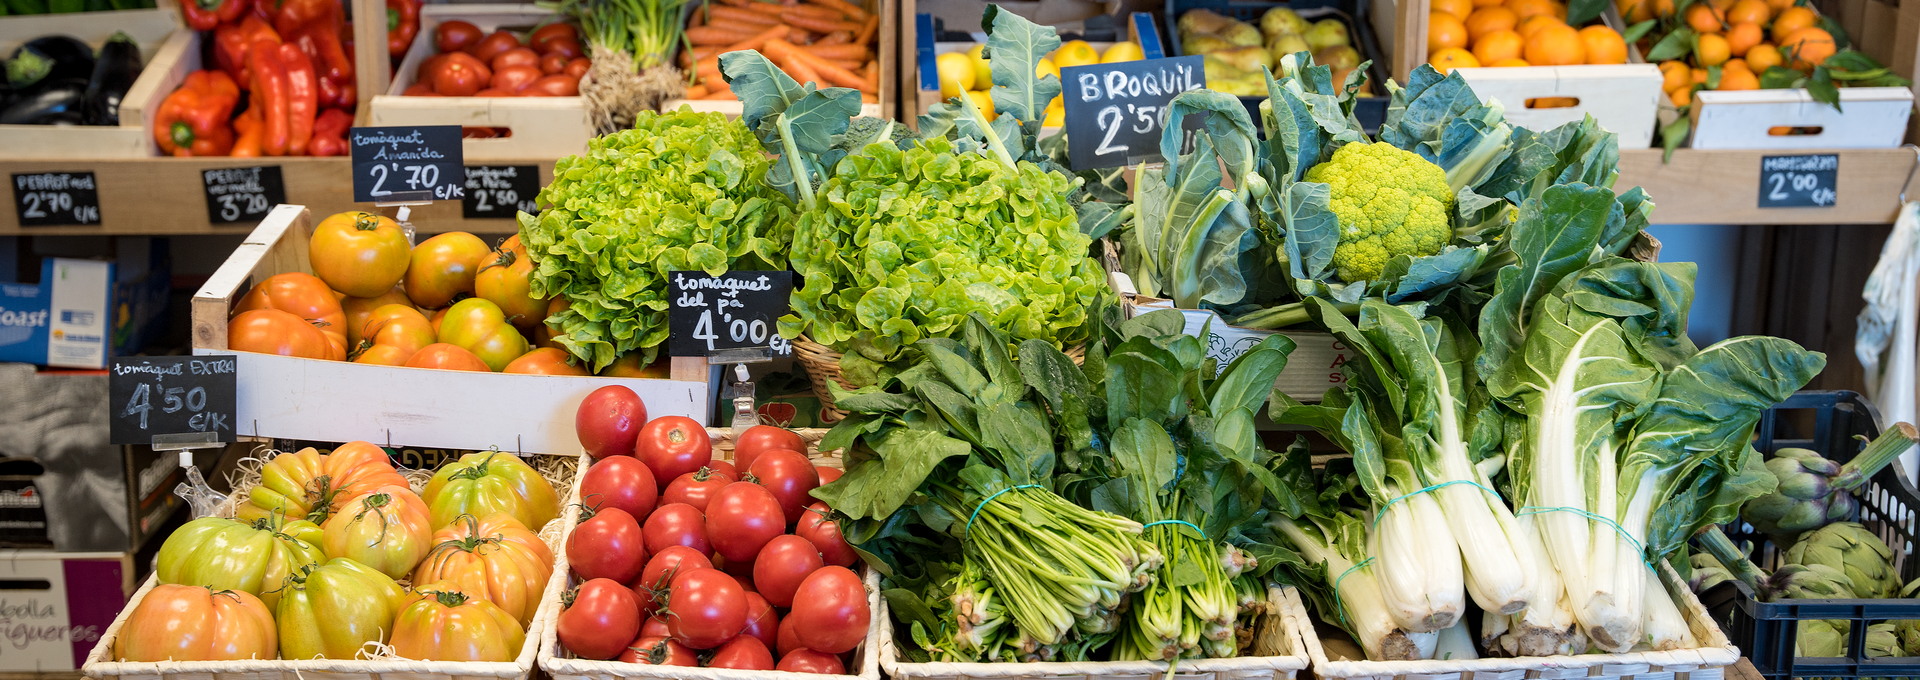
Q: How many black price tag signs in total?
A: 8